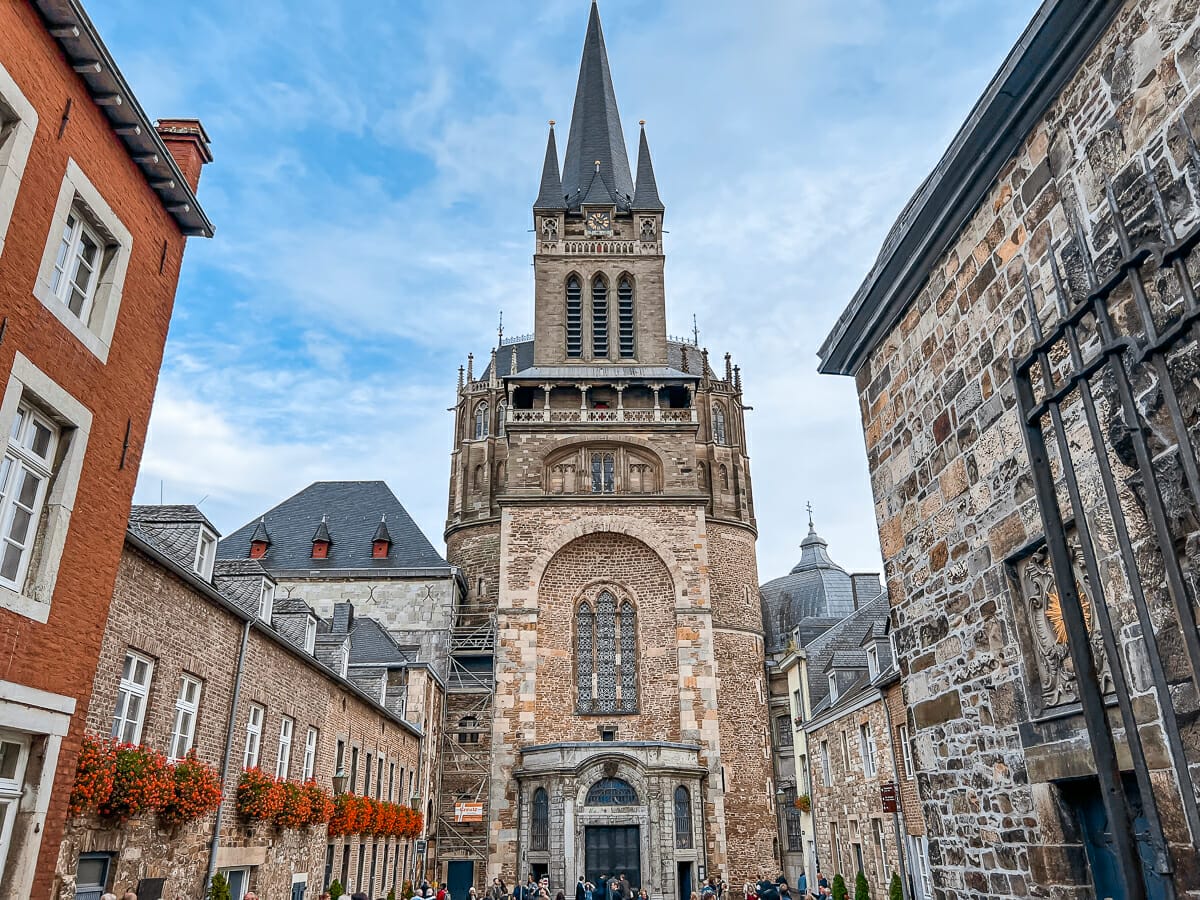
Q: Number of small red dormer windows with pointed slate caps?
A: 3